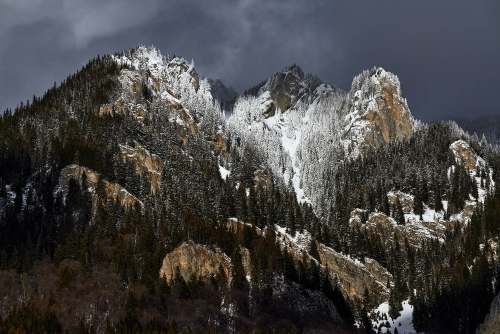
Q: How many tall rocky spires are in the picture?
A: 3